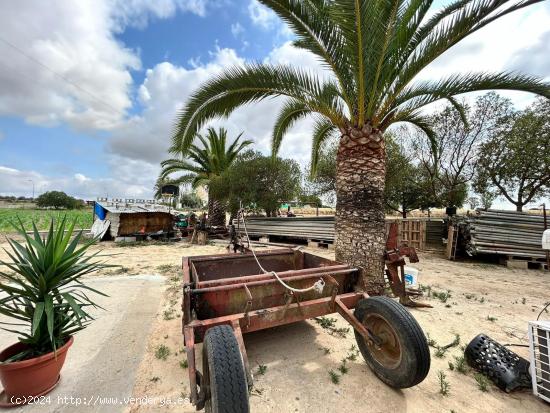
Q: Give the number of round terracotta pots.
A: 1